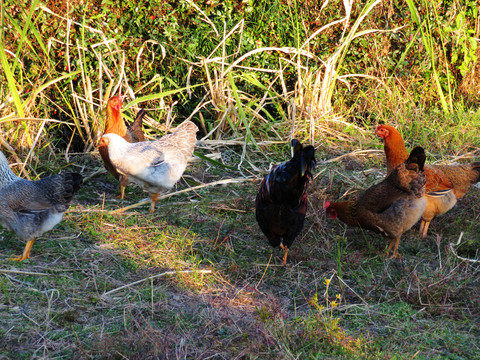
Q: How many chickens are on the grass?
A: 6